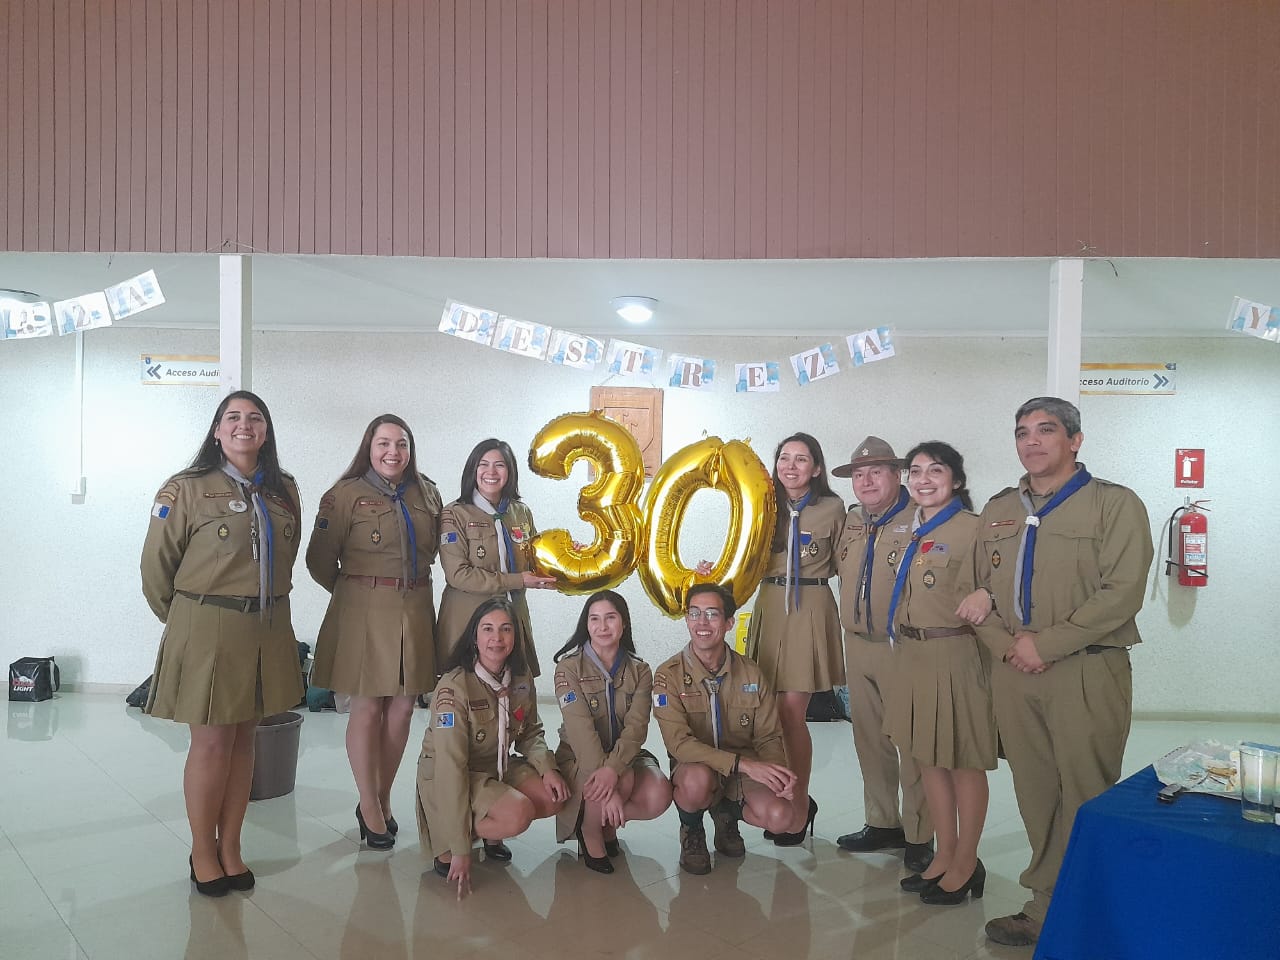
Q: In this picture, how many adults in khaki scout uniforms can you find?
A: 10